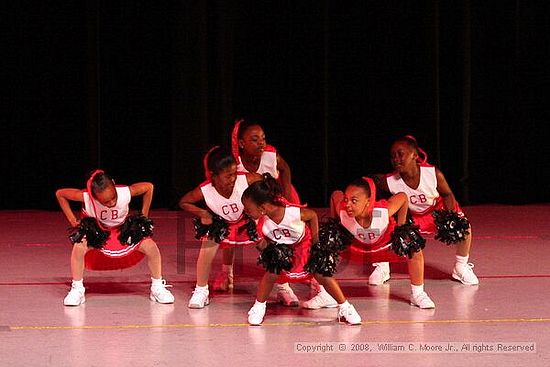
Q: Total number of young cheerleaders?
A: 6